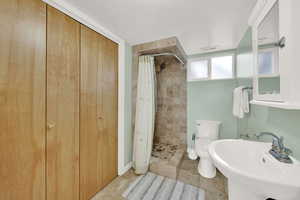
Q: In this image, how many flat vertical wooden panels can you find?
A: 4